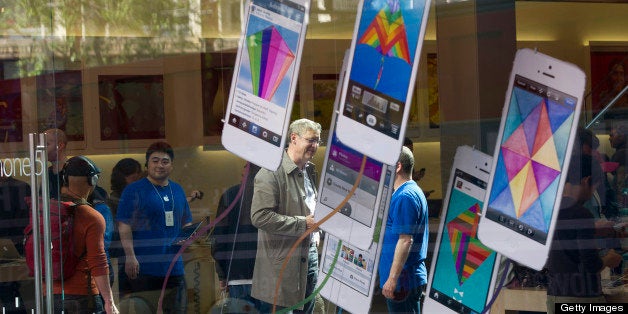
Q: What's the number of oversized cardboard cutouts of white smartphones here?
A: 6